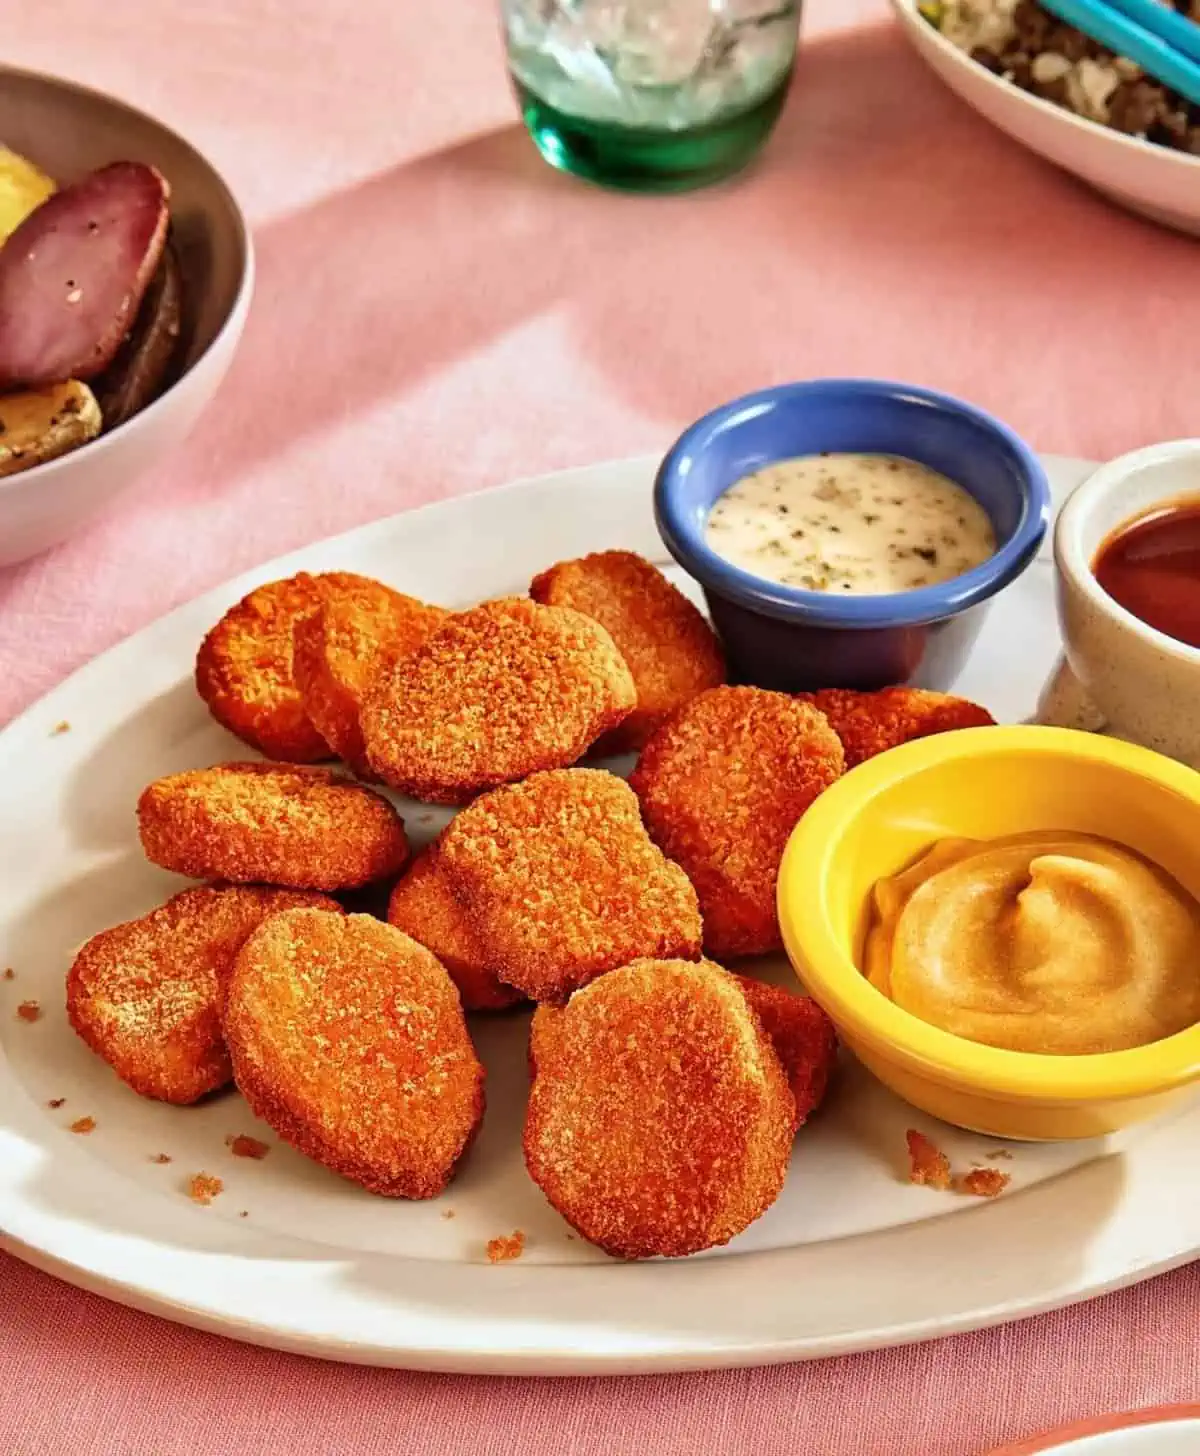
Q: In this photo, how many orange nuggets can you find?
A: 13